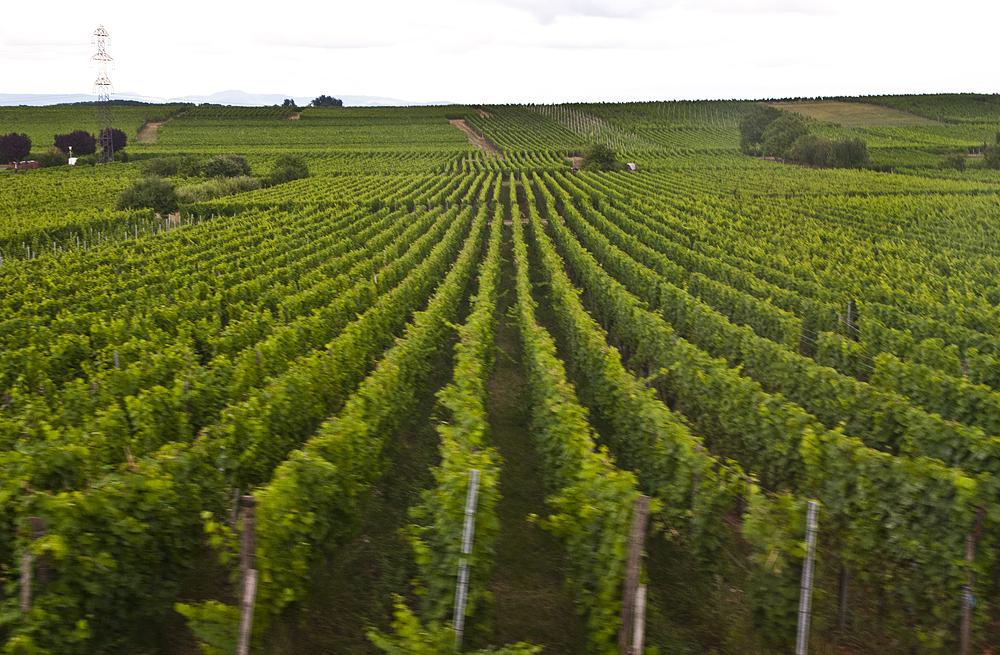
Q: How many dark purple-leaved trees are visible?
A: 3